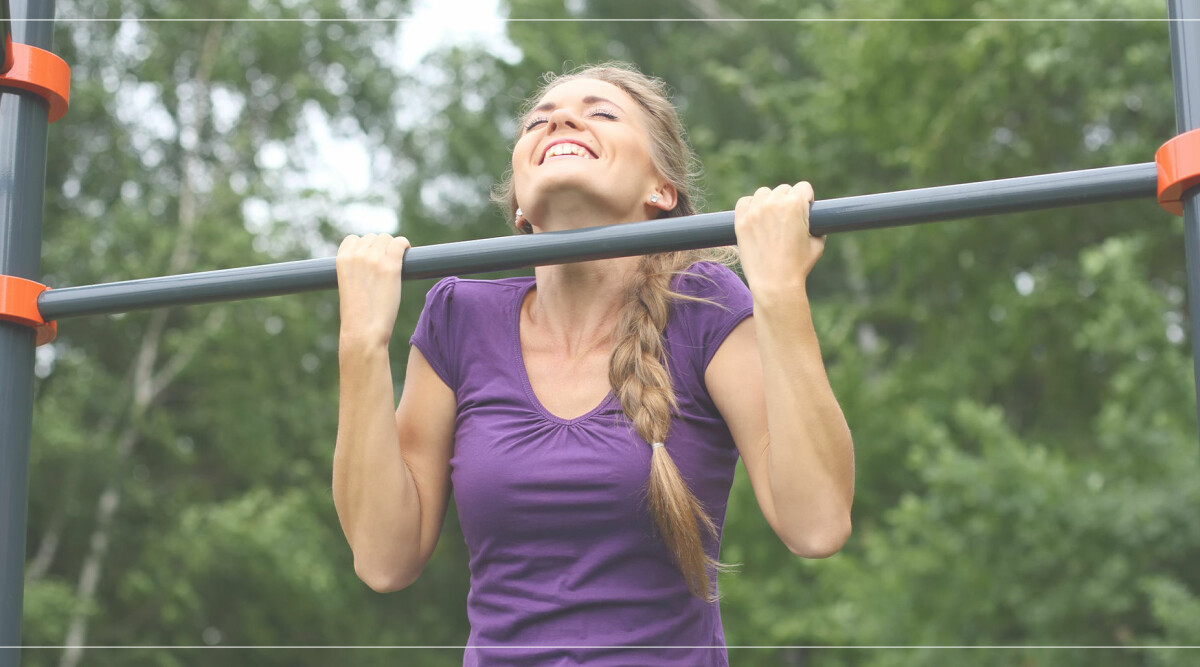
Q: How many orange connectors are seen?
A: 3